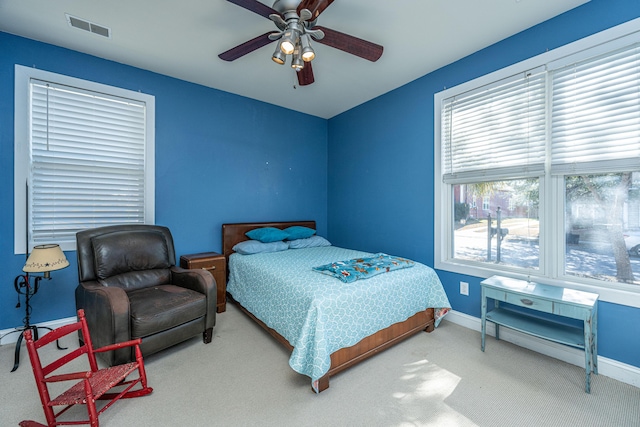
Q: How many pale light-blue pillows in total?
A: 2